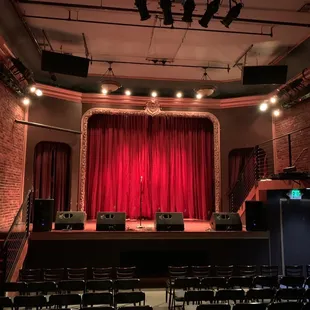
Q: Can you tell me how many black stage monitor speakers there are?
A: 4